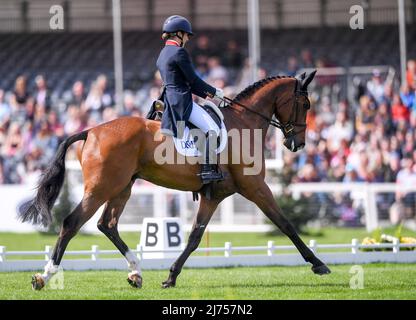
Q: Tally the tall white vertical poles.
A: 3